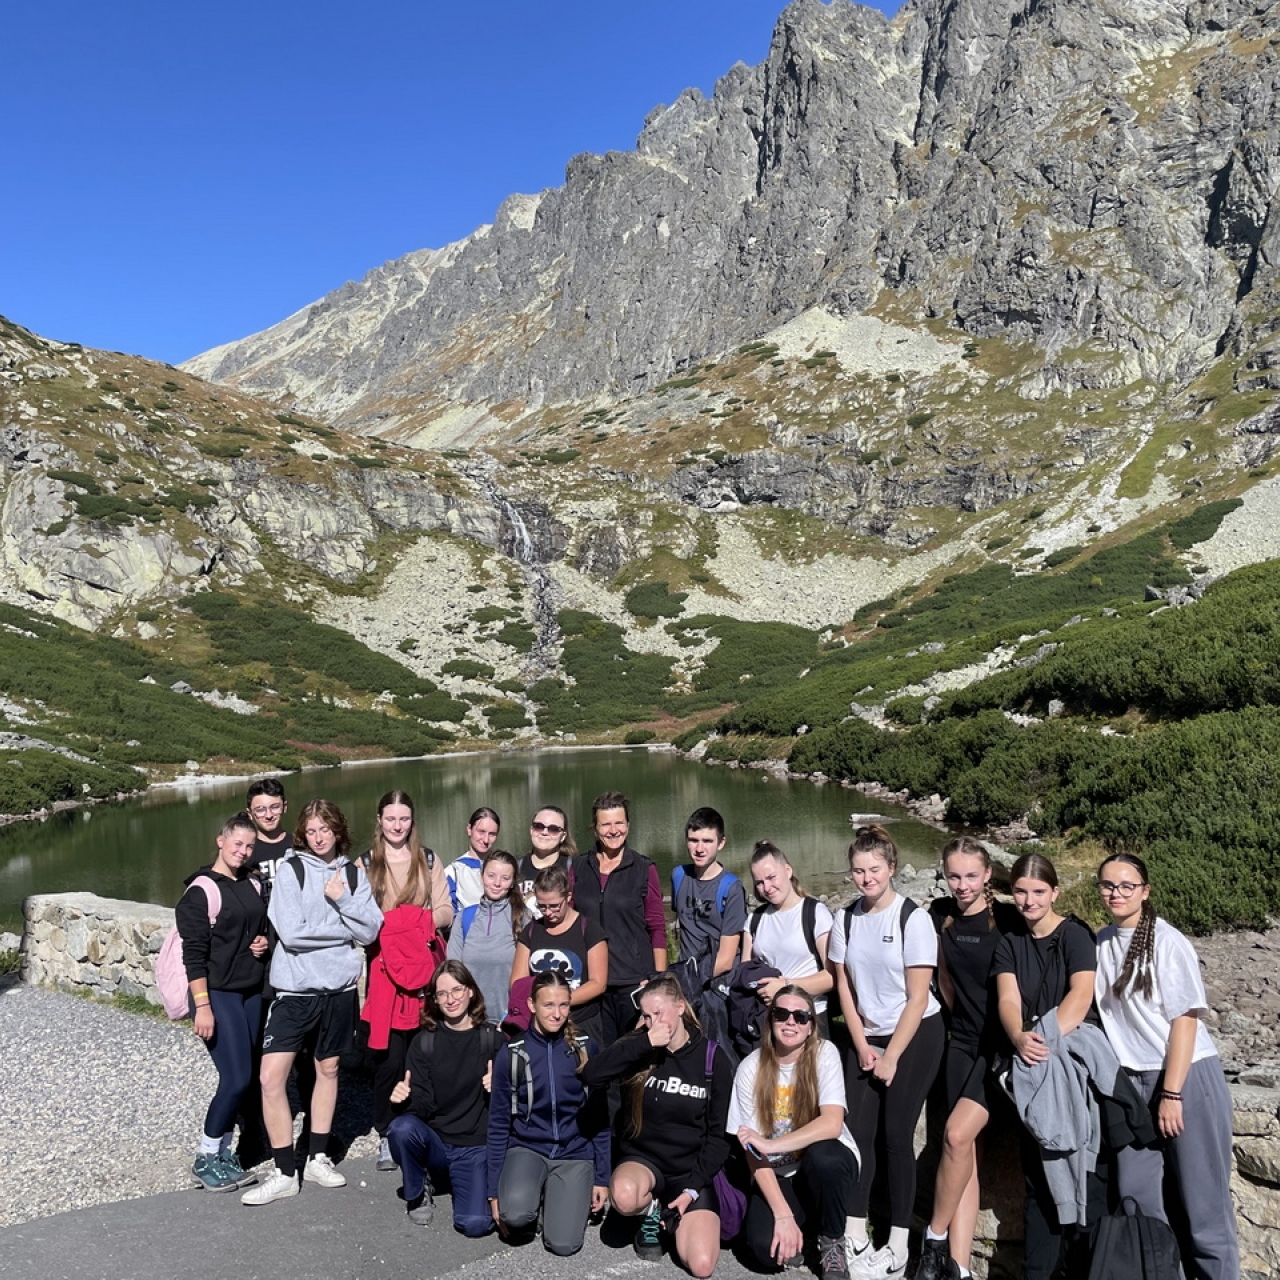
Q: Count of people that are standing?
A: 15